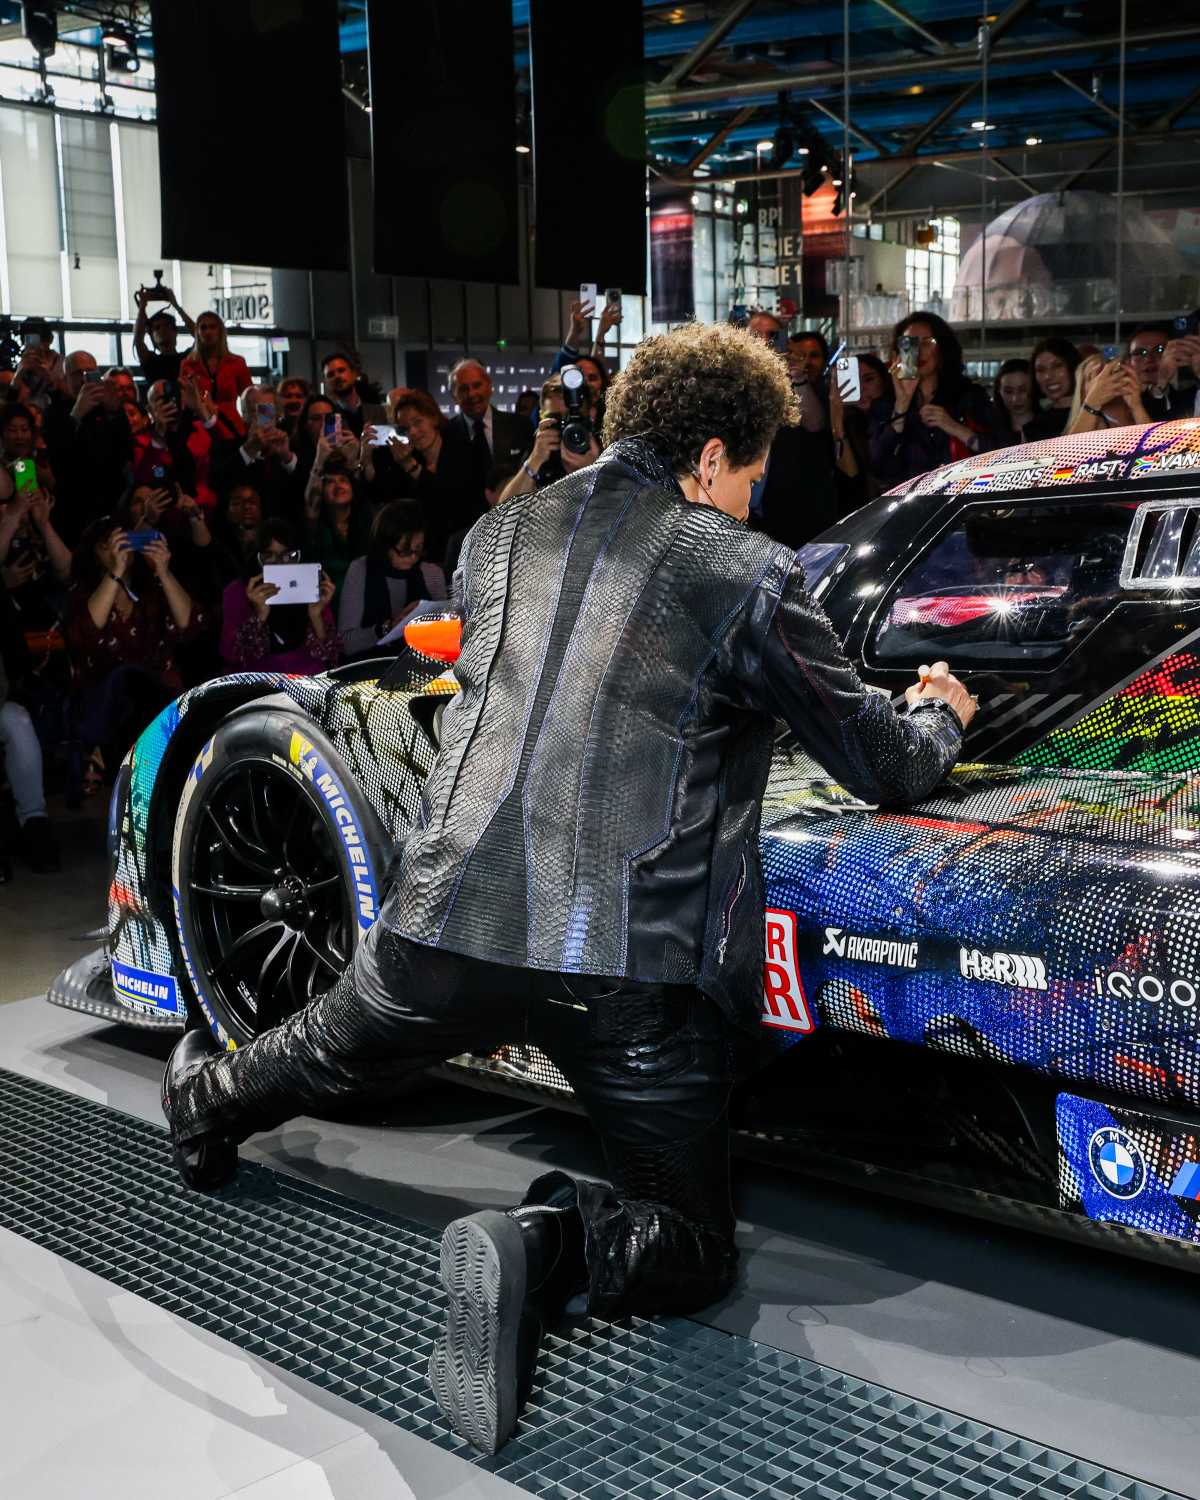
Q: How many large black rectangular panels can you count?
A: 3